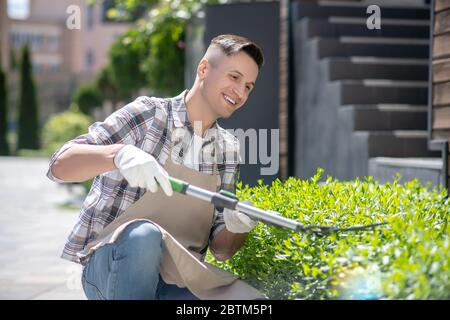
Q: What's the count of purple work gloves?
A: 0